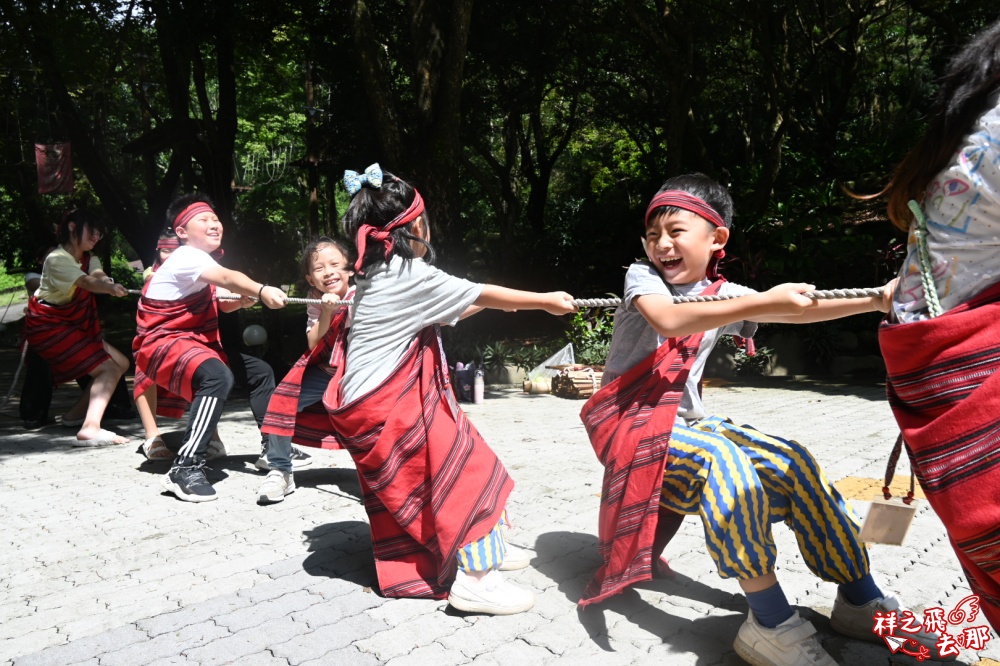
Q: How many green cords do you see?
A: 1